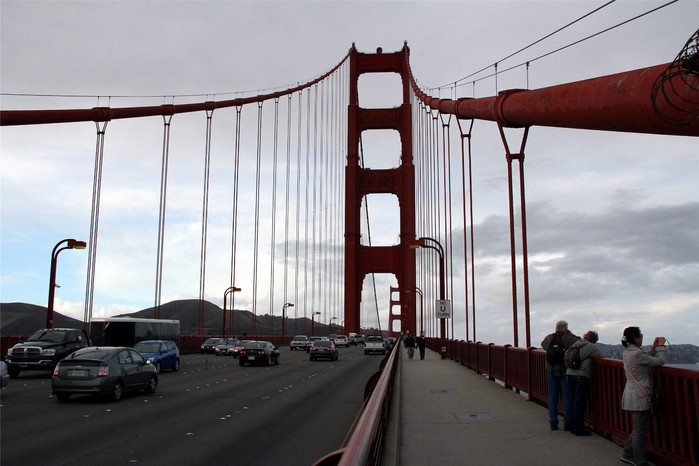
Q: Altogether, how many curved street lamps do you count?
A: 7